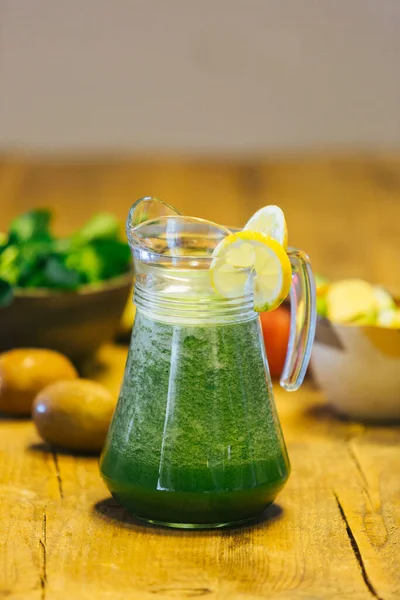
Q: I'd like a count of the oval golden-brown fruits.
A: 2